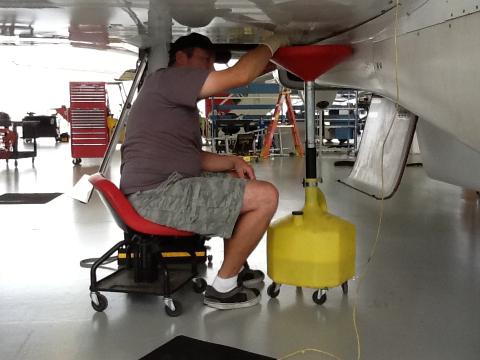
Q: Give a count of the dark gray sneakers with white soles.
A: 2